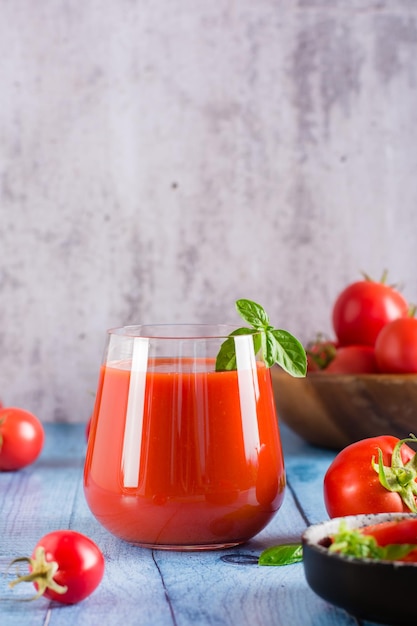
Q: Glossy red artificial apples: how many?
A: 0